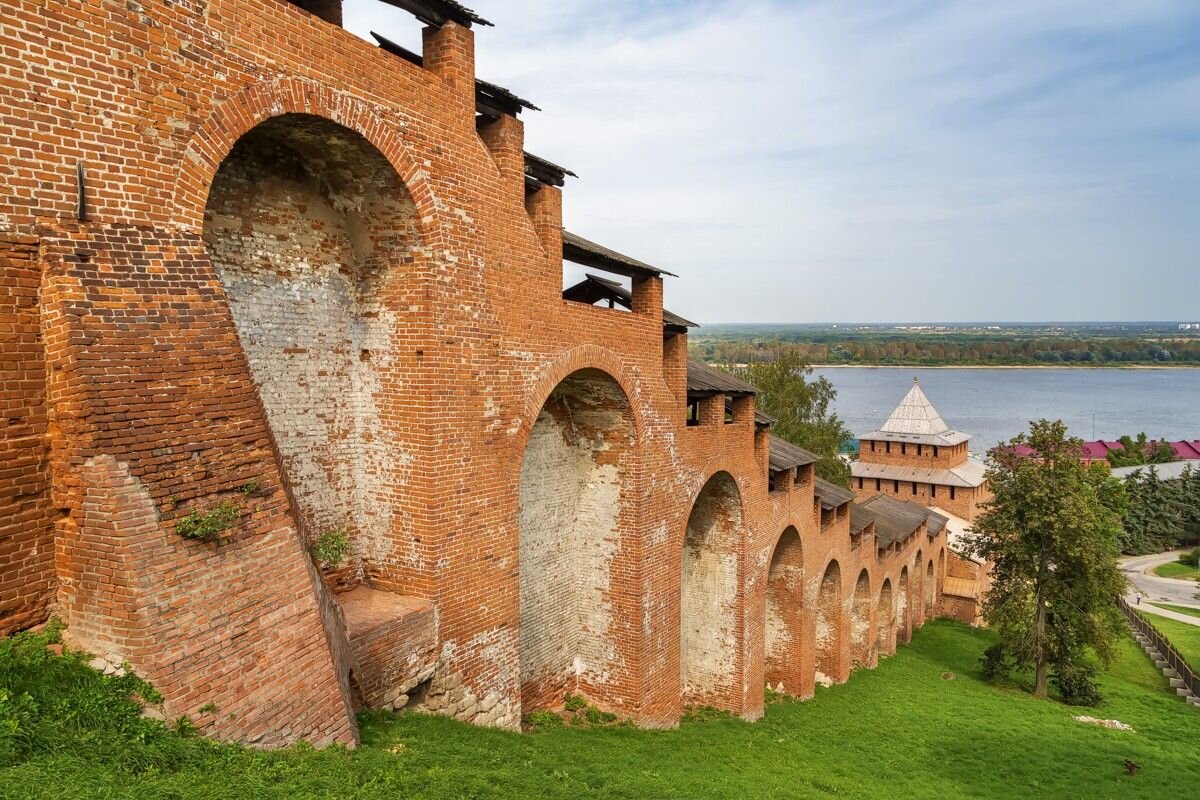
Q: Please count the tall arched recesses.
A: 11